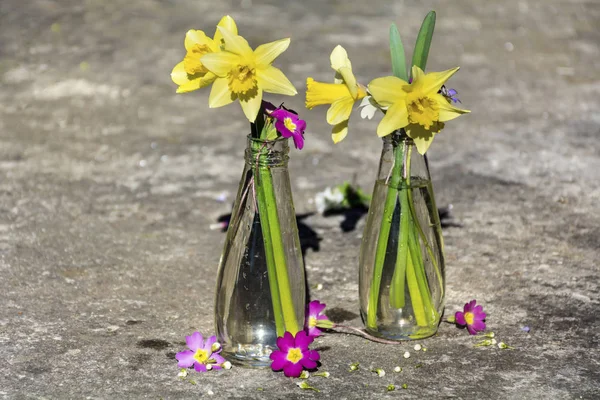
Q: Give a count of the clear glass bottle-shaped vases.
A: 2